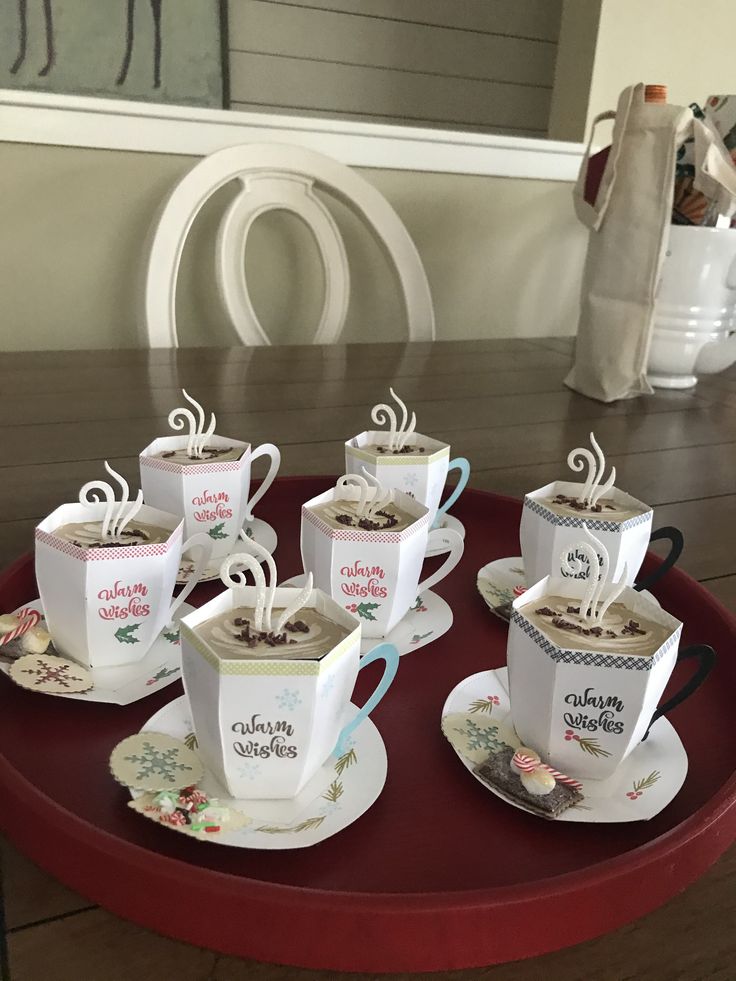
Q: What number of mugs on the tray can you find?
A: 7